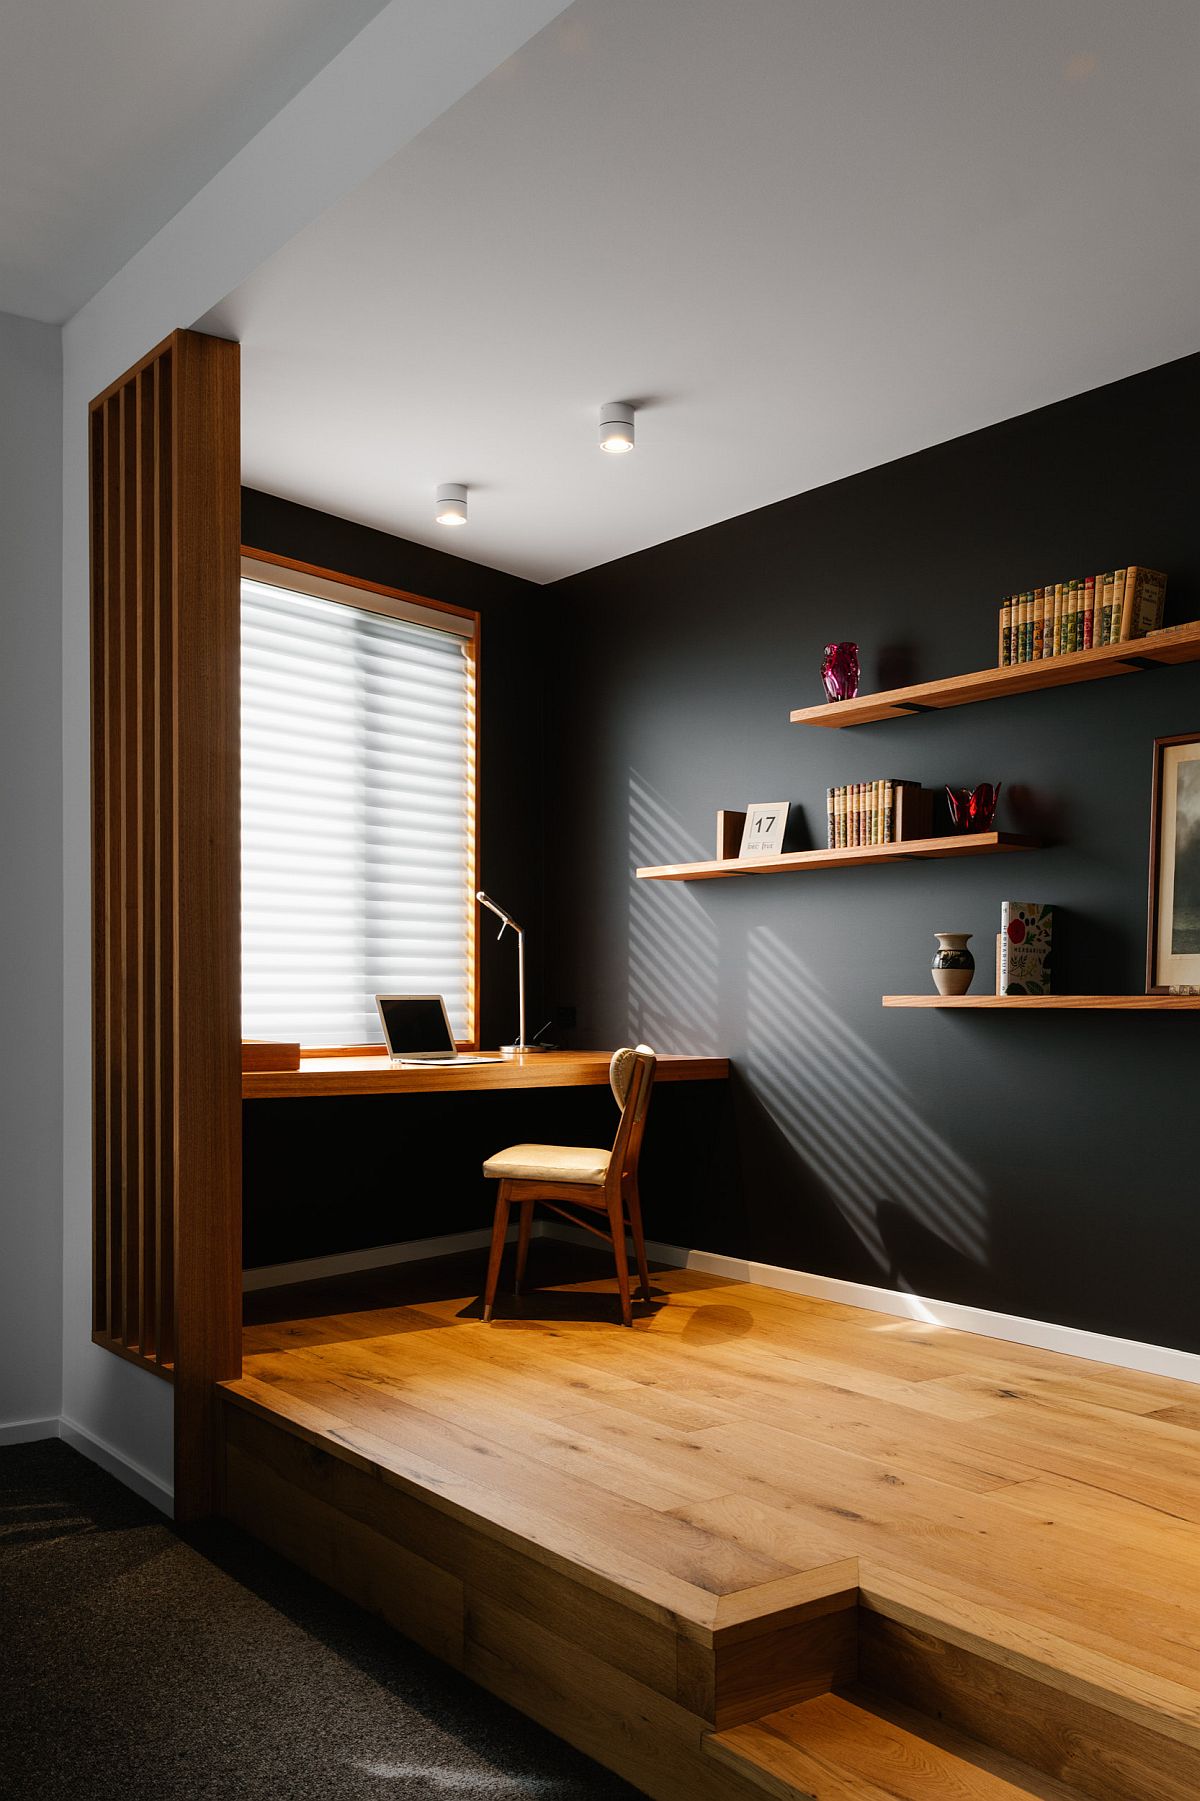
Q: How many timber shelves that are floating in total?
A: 3